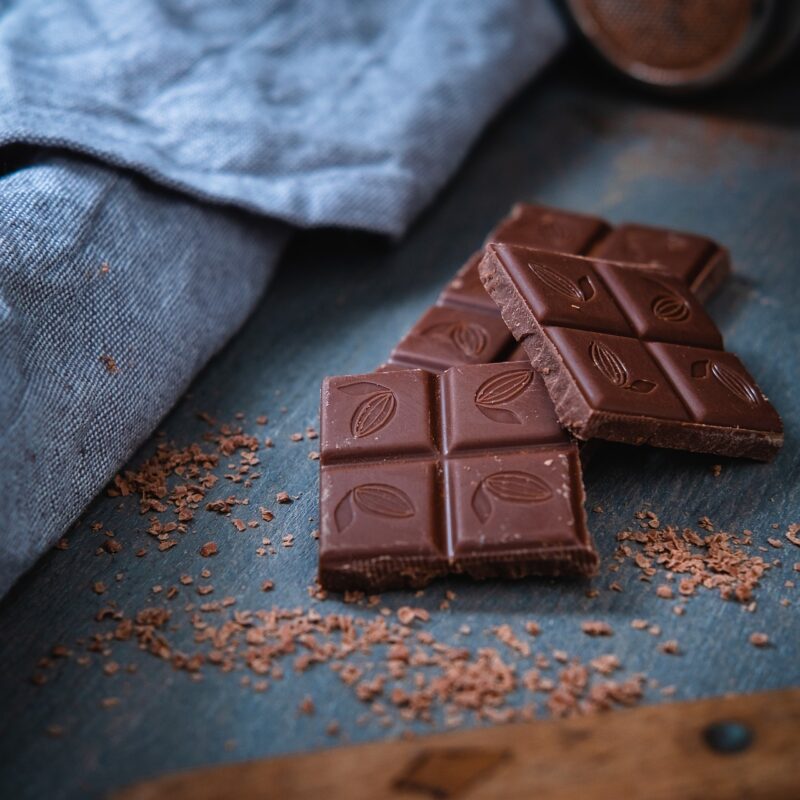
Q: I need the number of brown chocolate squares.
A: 12